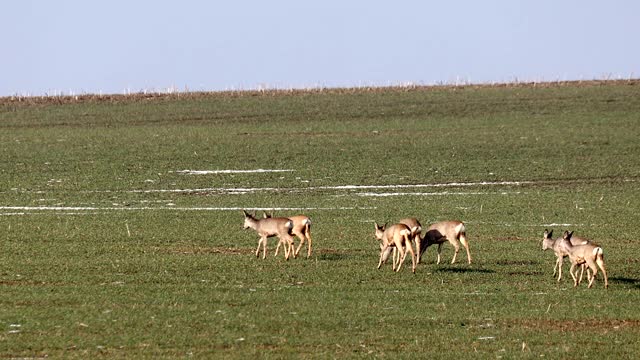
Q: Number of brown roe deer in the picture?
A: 7